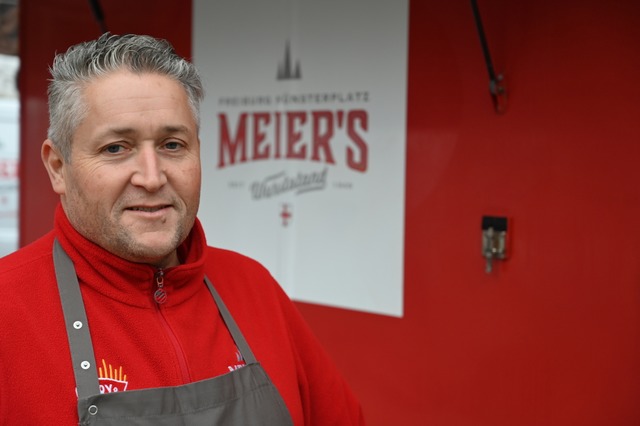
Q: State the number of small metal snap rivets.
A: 3